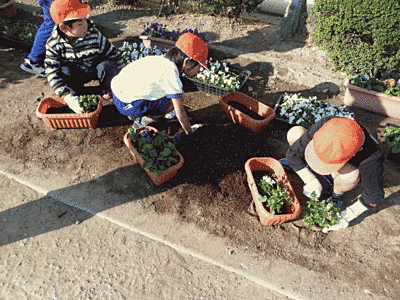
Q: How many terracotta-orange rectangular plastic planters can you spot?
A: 4